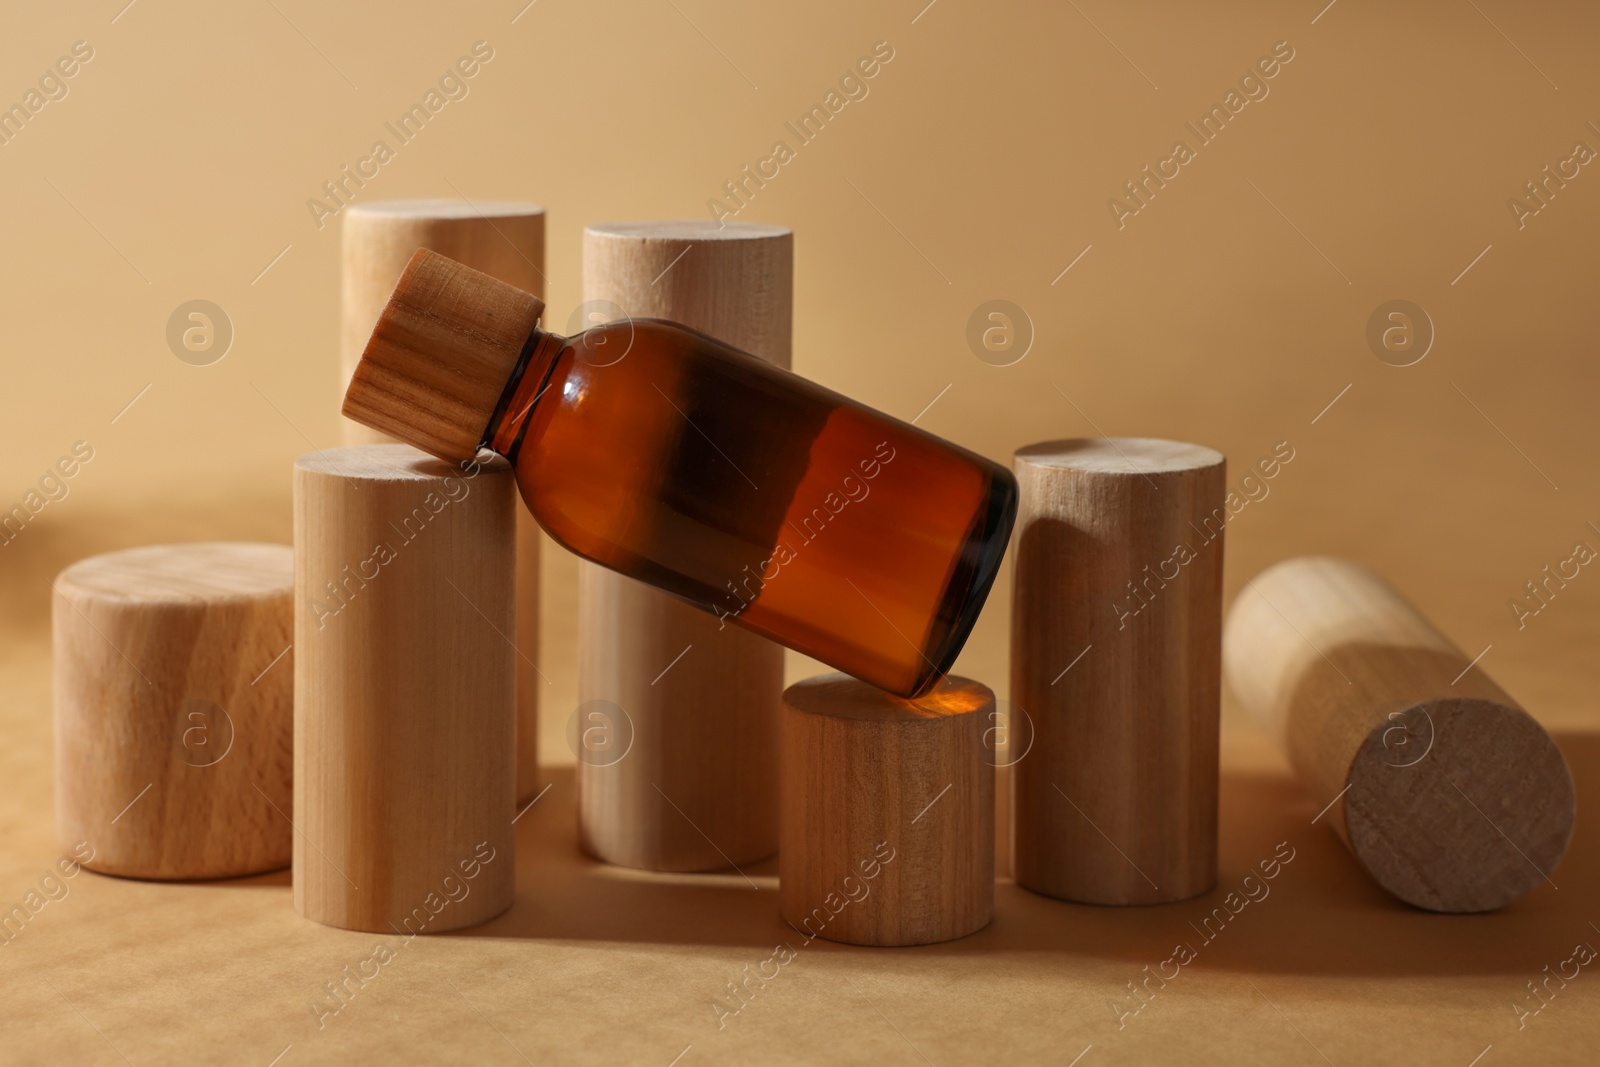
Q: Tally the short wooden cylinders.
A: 2